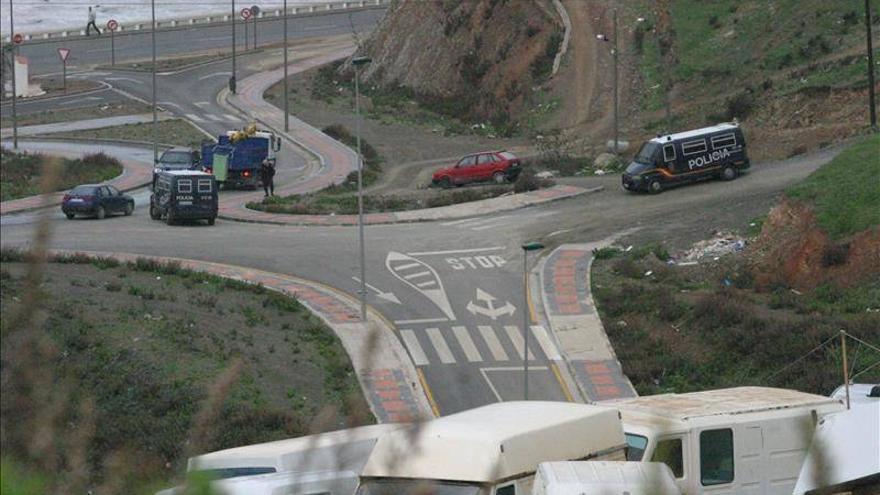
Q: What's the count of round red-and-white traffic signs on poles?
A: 3